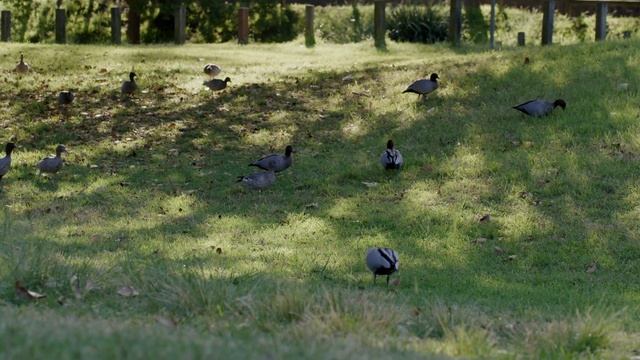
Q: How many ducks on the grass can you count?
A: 13